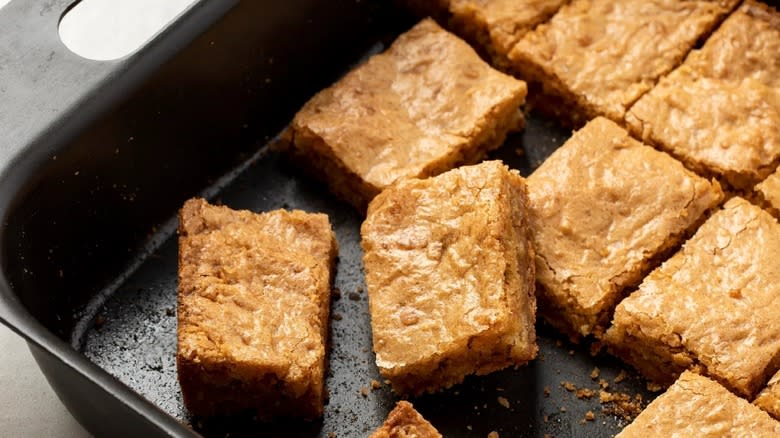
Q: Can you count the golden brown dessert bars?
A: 12